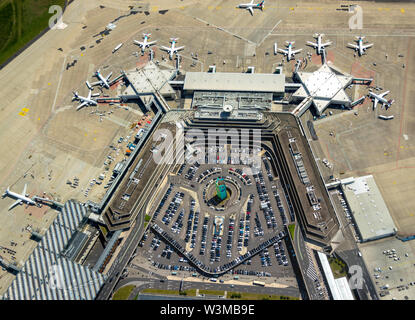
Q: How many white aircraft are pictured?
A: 10